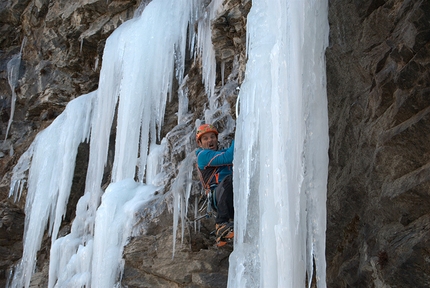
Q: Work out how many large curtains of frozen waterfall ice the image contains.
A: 3